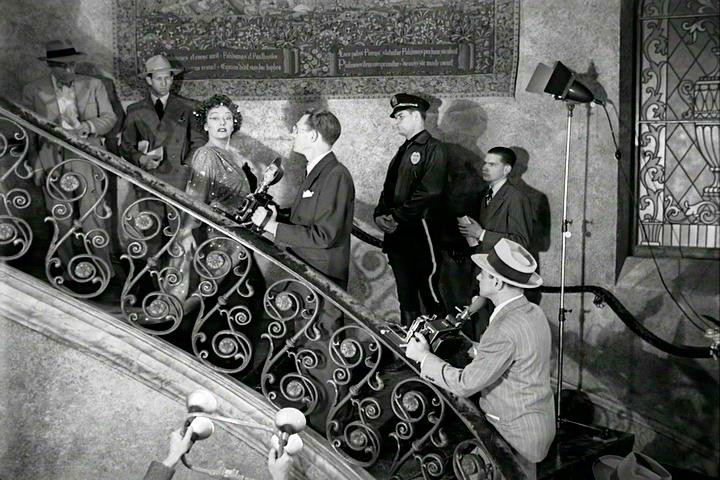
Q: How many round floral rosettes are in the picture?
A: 13